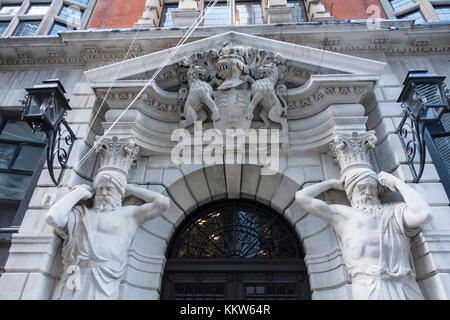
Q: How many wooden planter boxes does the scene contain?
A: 0